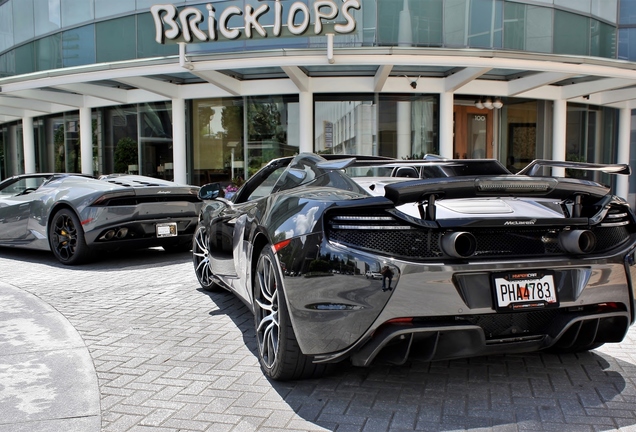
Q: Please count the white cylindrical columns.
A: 7